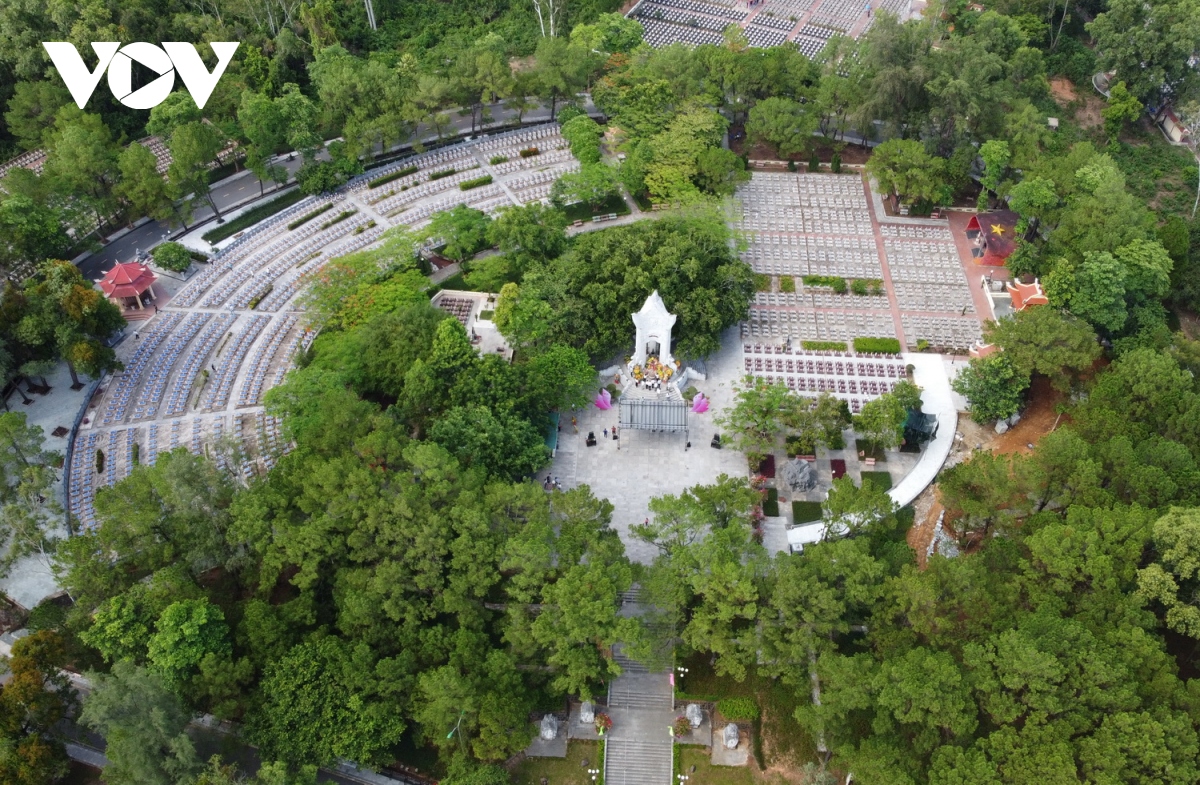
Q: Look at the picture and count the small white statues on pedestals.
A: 4